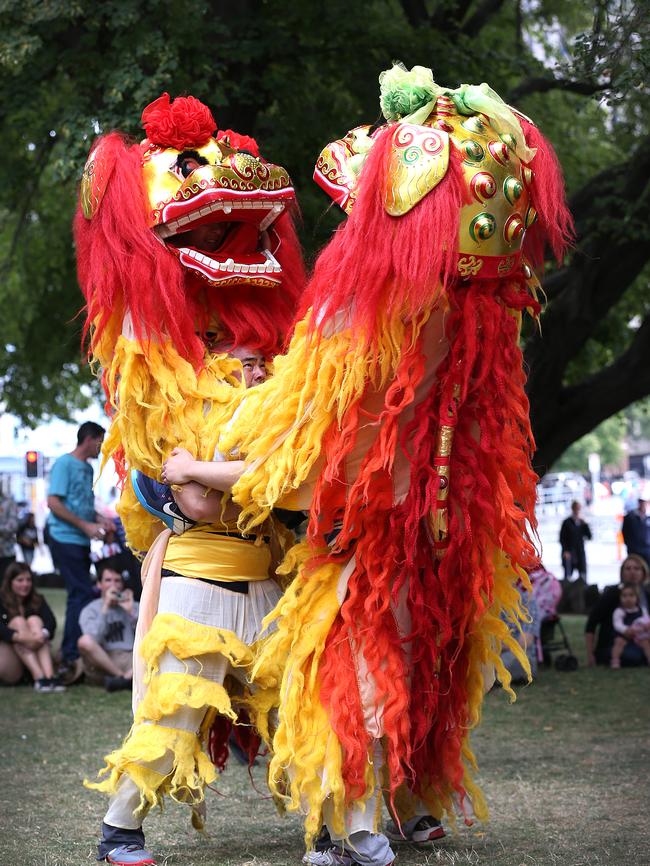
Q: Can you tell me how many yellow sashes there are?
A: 1